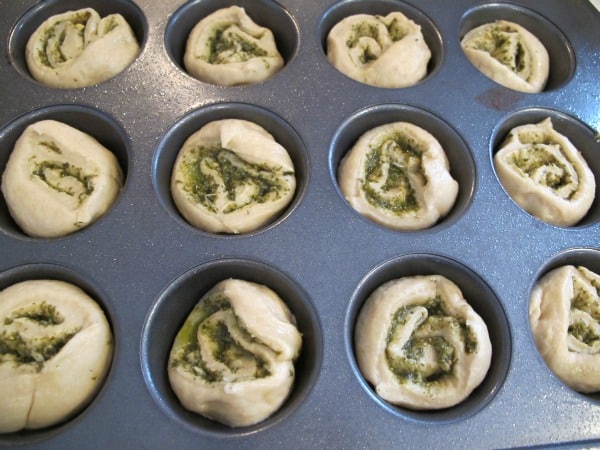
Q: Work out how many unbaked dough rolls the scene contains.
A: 12